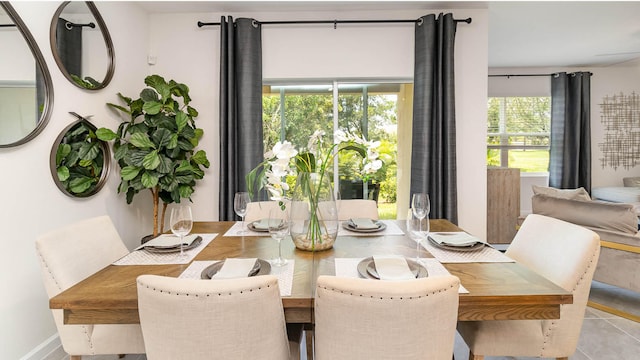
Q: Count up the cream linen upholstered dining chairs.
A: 6